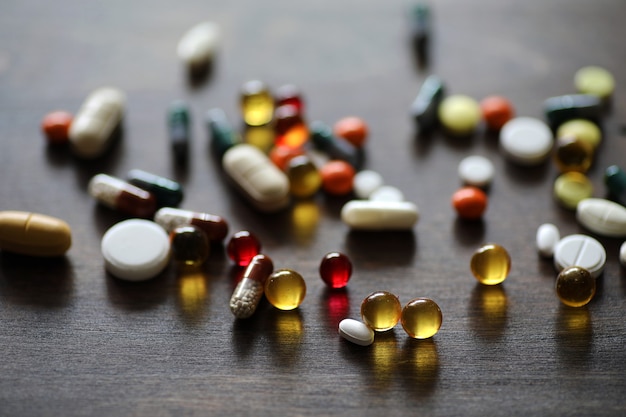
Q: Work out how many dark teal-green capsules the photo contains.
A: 8